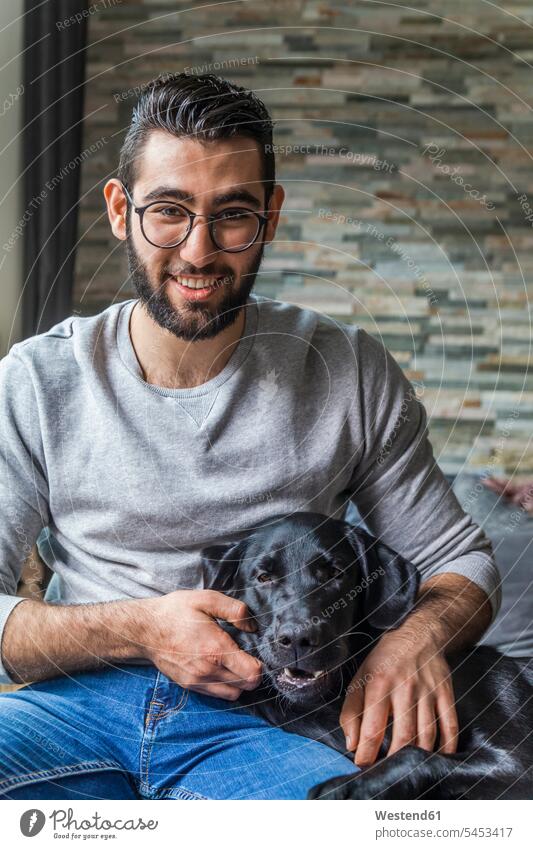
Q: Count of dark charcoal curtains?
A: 1